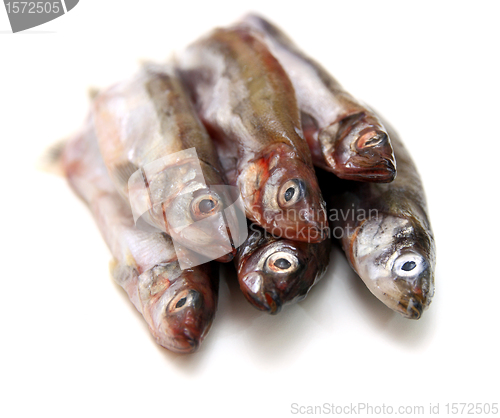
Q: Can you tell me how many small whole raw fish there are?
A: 6